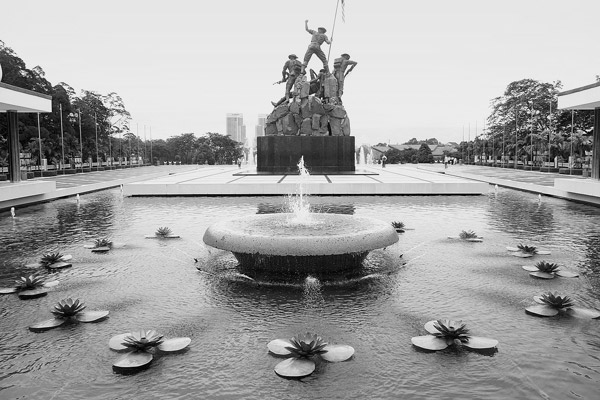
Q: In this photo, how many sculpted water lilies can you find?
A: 13